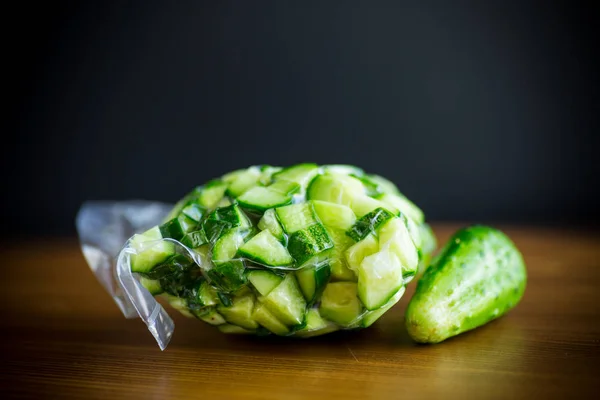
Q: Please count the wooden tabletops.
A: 1